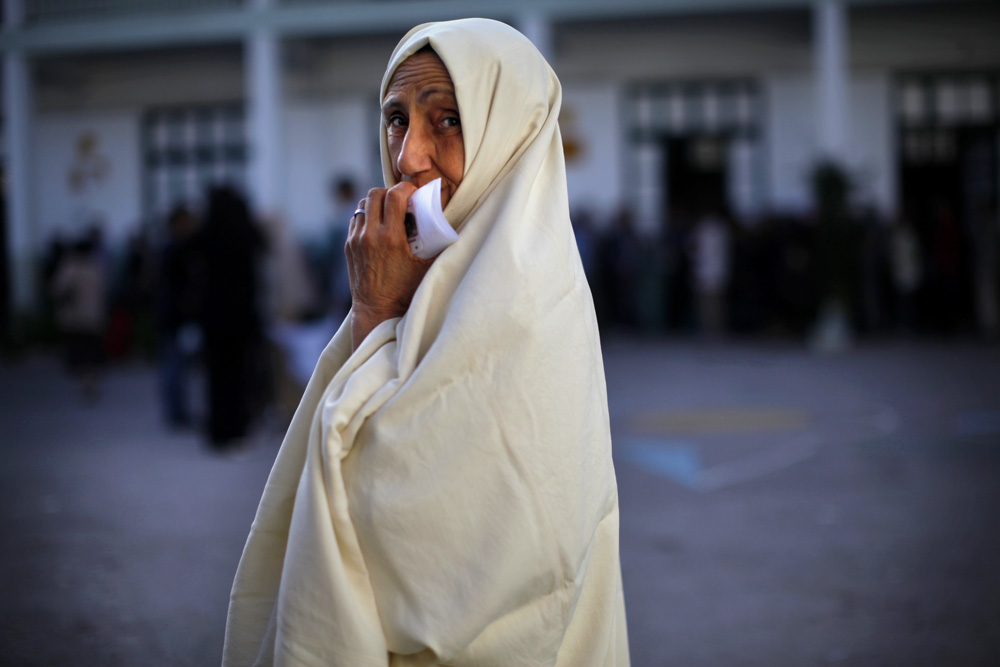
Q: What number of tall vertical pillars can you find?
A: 4